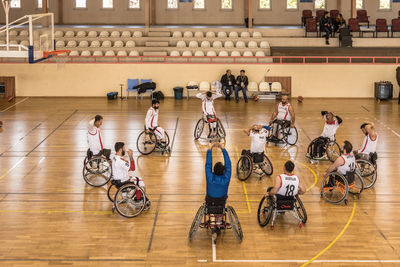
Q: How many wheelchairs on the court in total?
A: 11